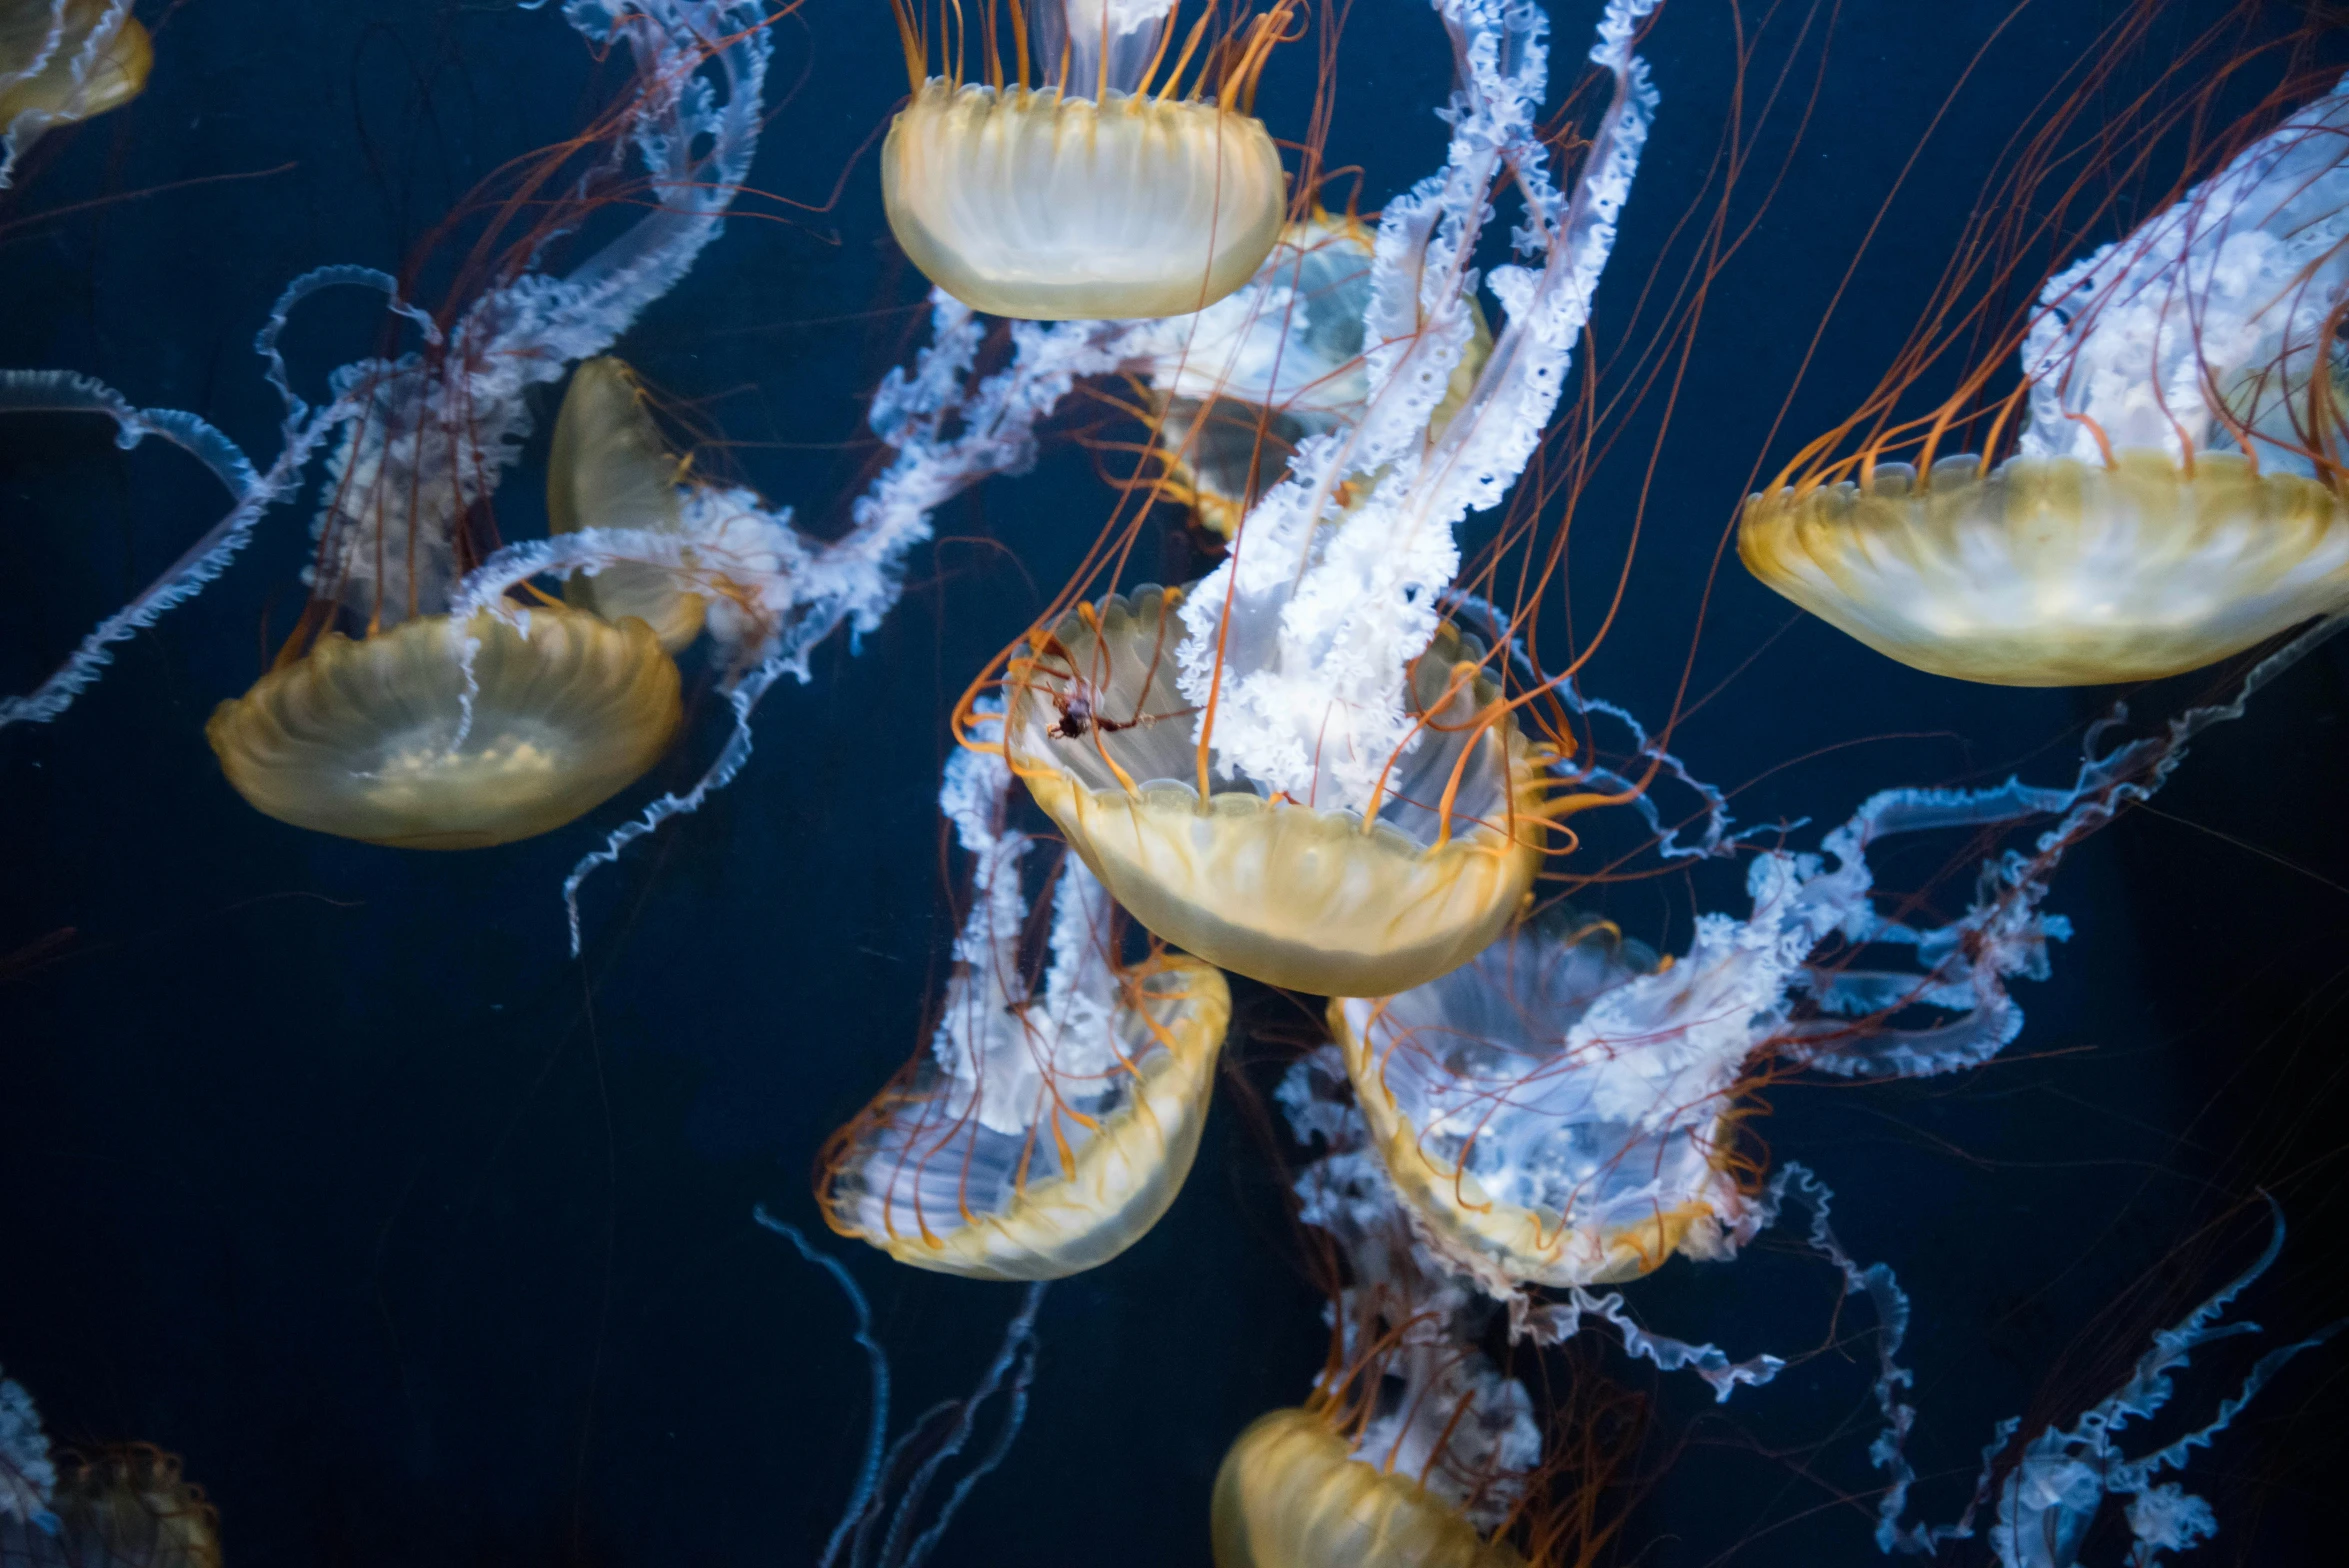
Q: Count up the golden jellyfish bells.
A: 11